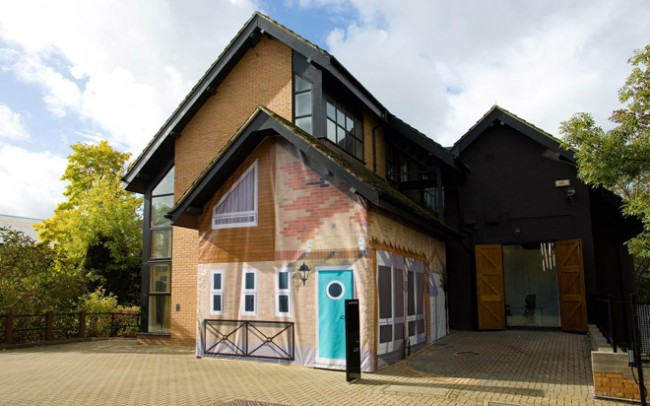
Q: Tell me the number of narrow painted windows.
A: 3